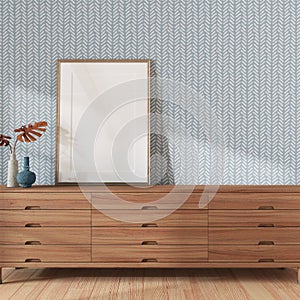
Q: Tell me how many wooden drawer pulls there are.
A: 12